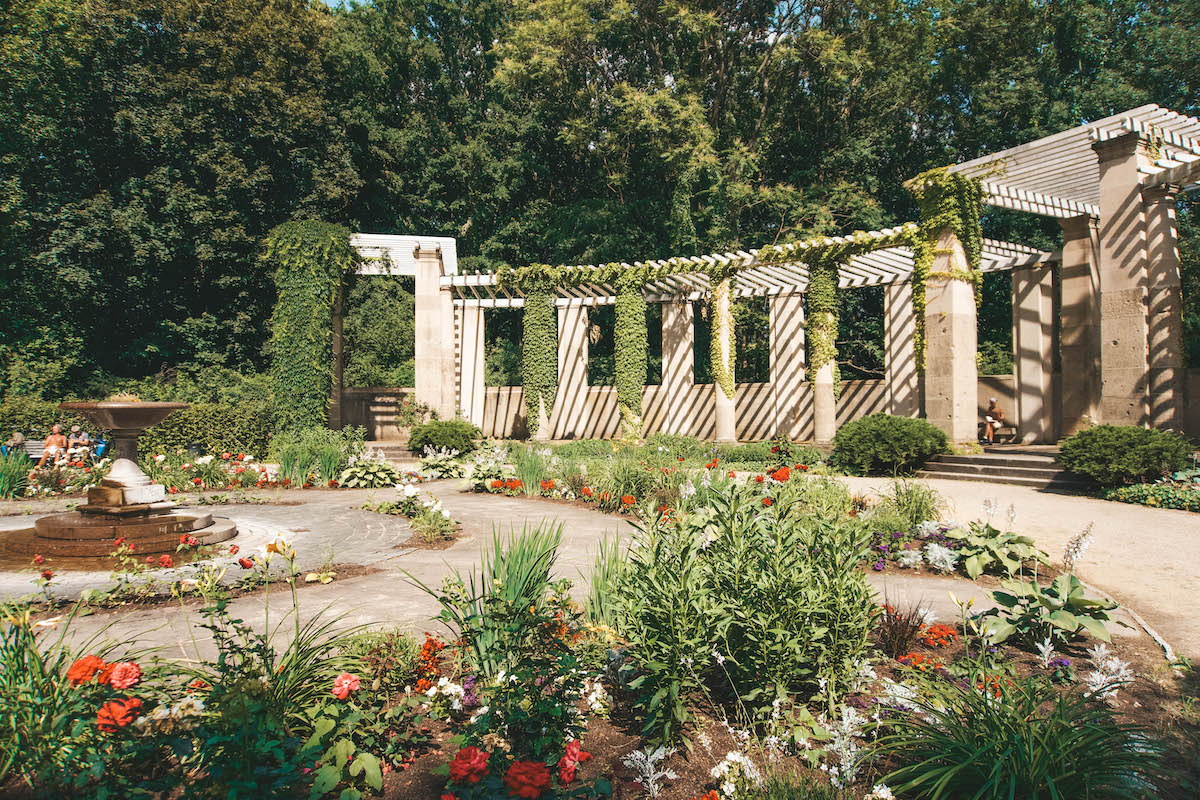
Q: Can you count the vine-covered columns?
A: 6